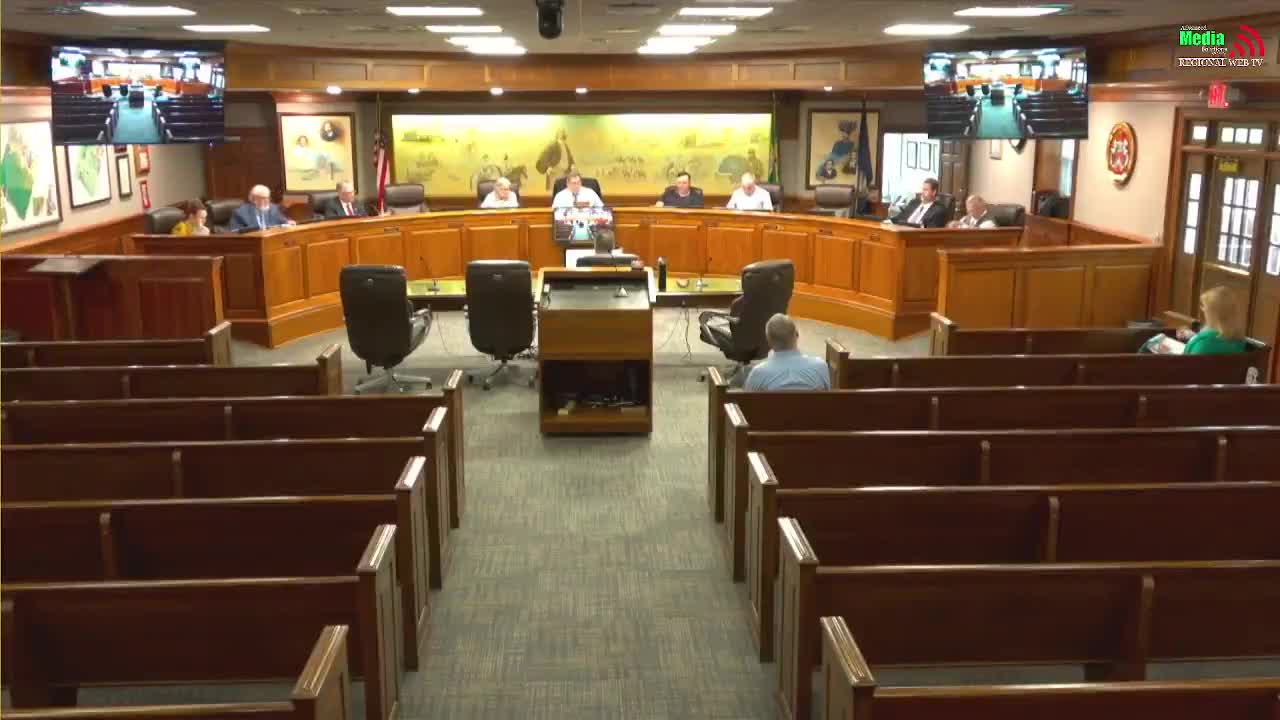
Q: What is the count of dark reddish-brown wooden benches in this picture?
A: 14